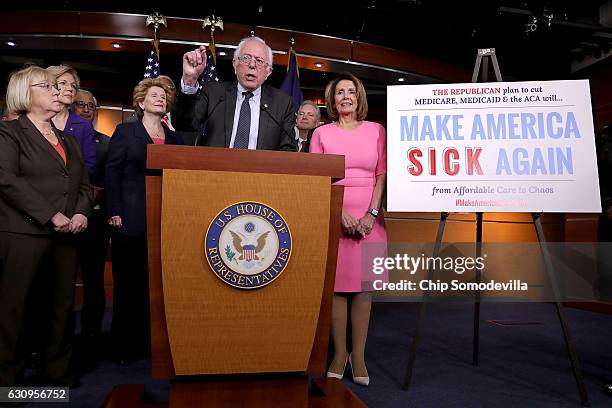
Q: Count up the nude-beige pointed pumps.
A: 2